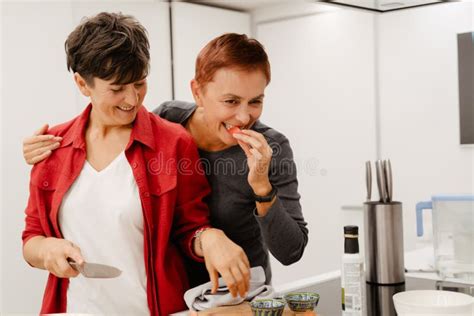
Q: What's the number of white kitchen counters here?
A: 1